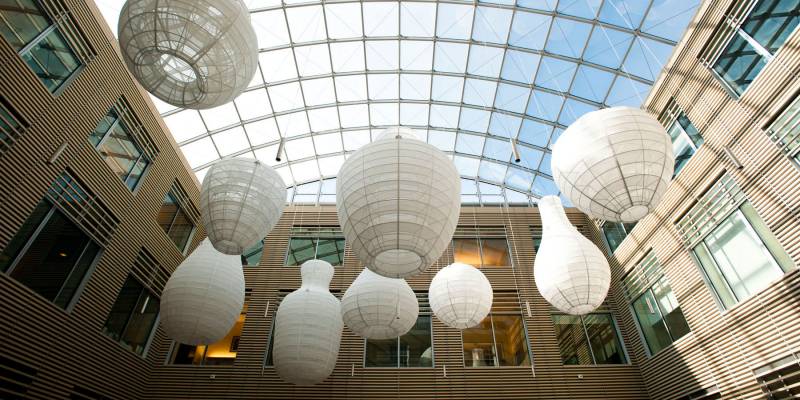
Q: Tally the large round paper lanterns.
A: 9